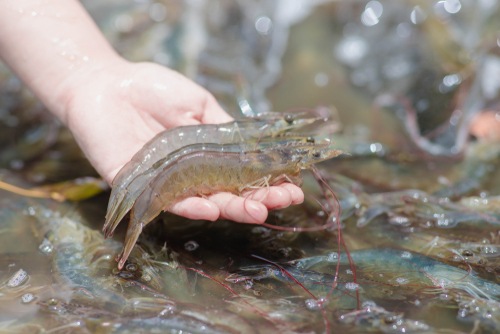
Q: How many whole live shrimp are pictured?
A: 3